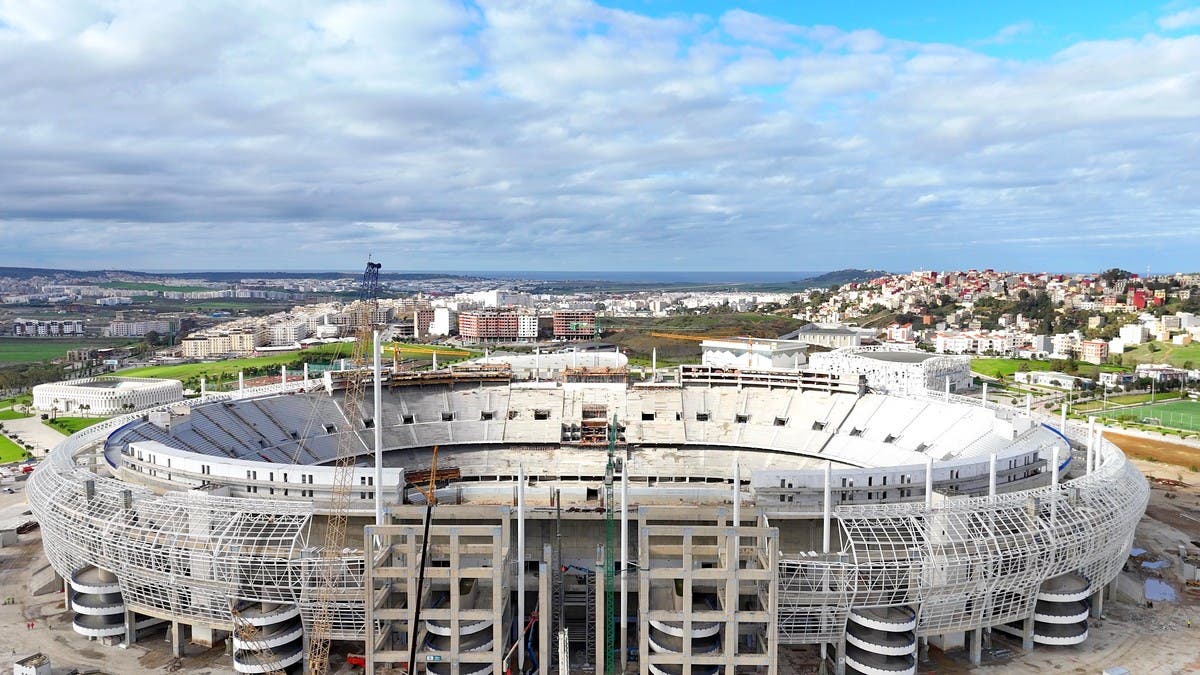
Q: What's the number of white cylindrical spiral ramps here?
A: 6